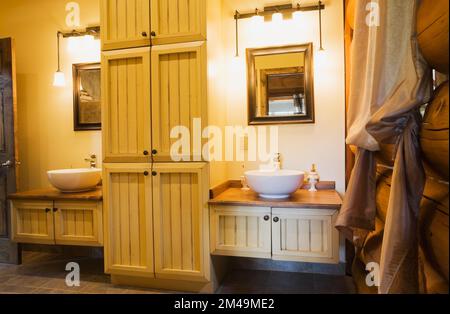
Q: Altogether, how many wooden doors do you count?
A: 11